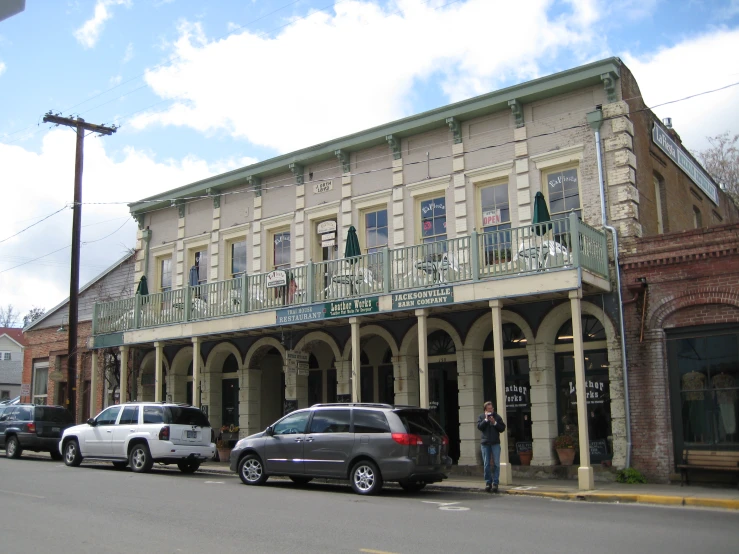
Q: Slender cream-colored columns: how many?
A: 8